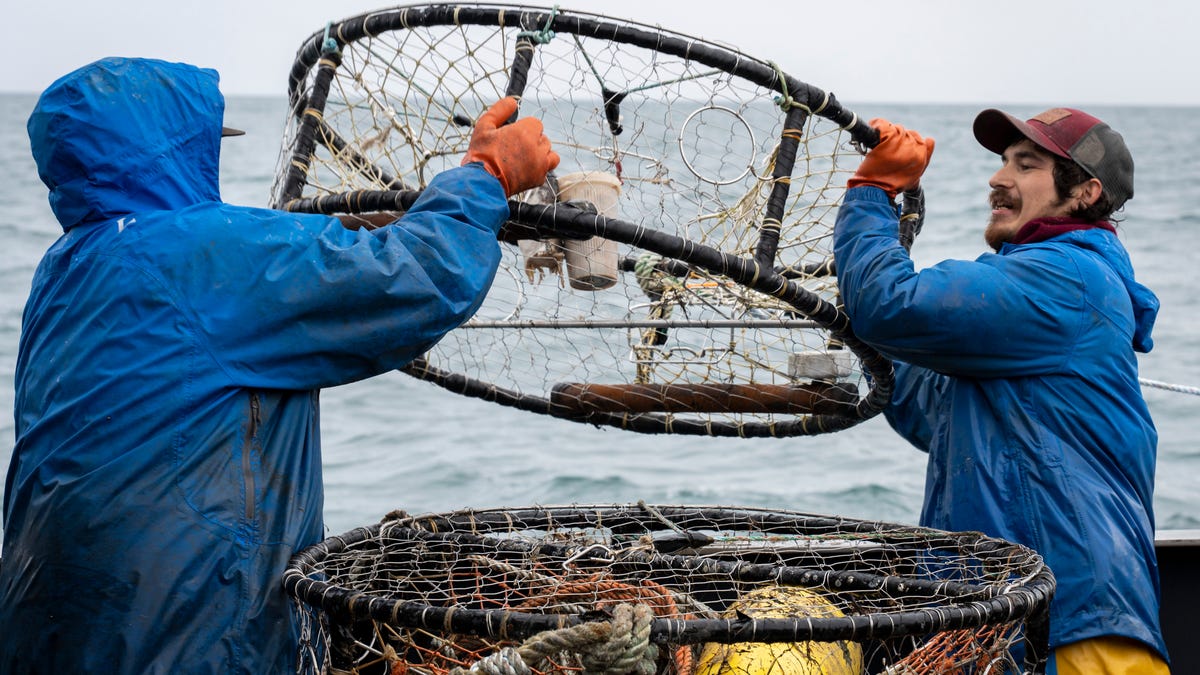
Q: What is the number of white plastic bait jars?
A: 1